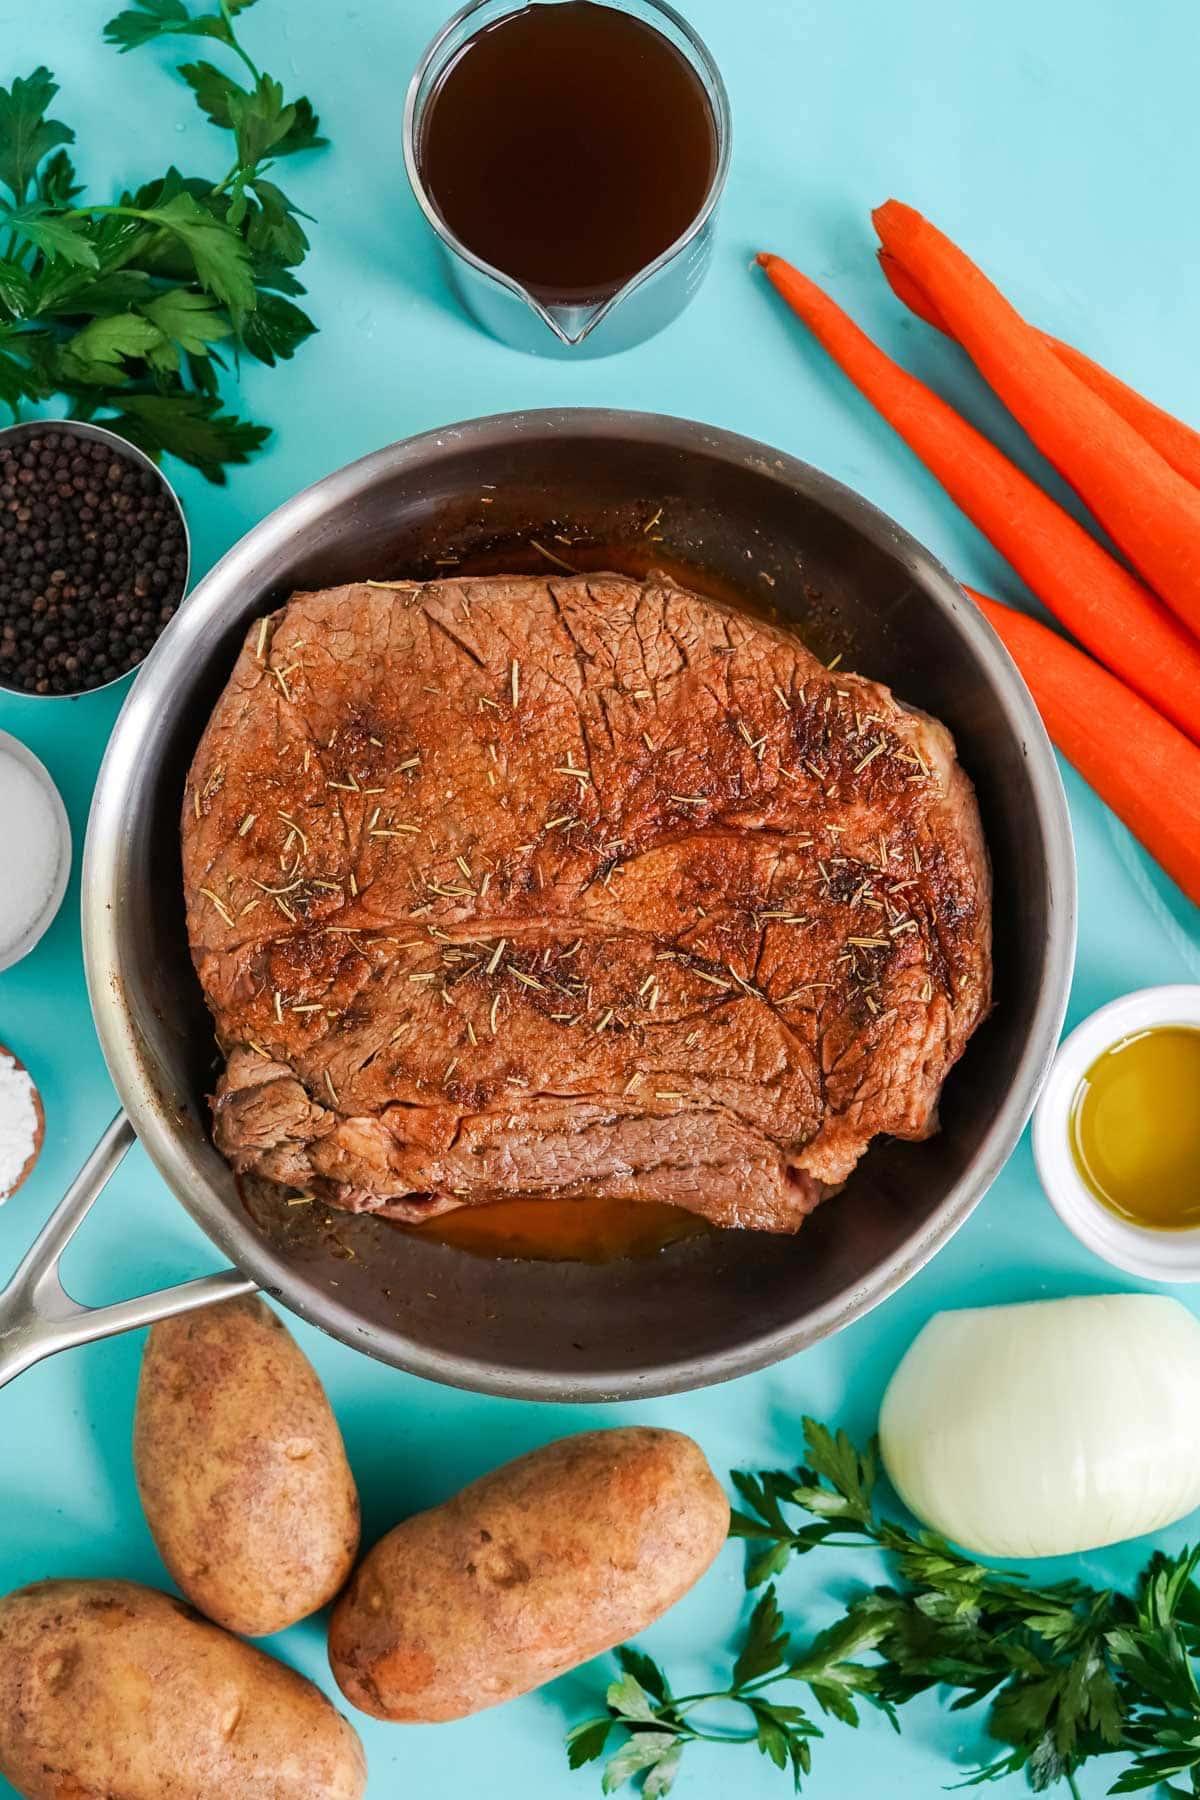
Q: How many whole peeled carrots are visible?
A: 4